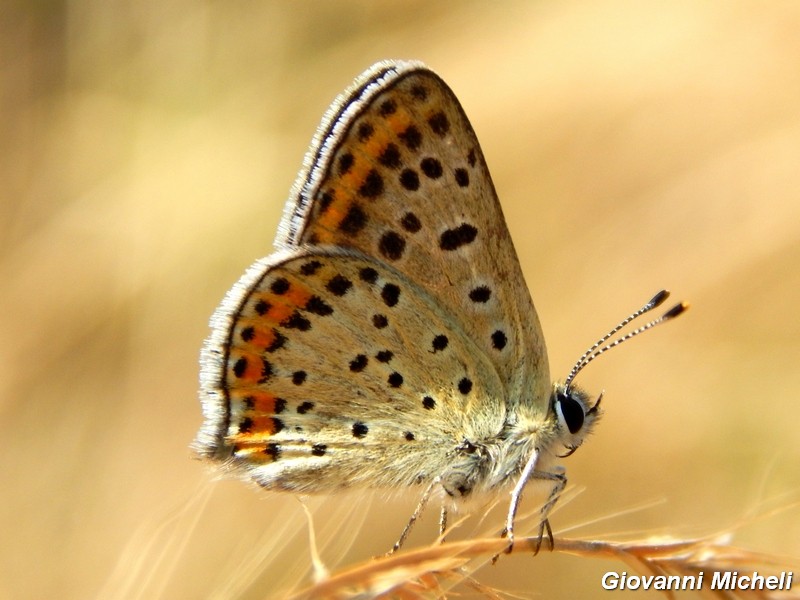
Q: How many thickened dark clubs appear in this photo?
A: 2